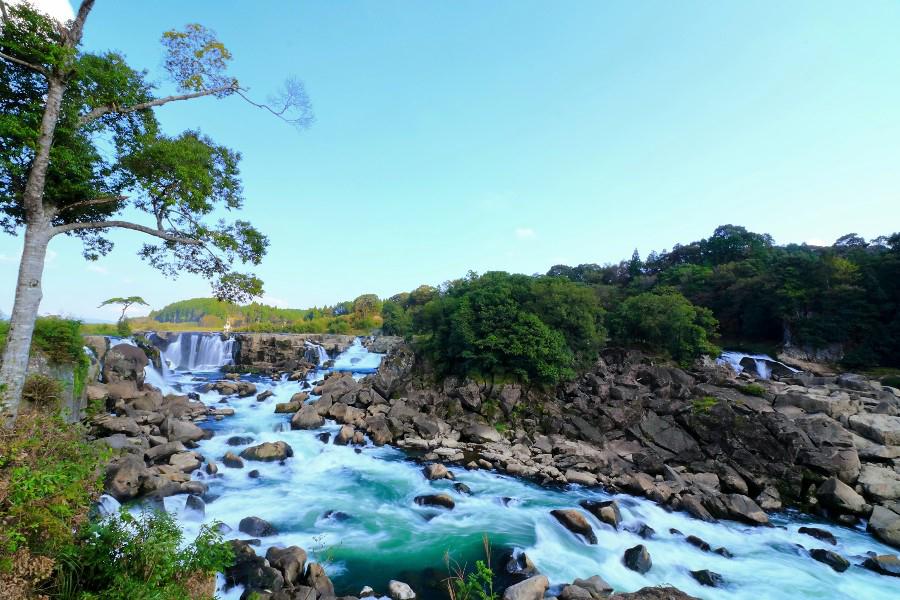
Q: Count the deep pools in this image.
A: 1